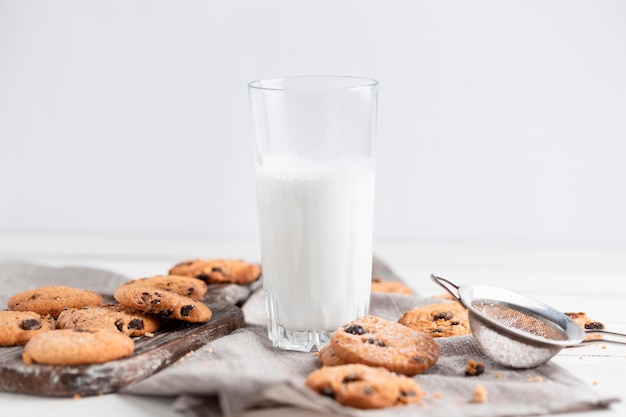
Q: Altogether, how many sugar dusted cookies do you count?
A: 1